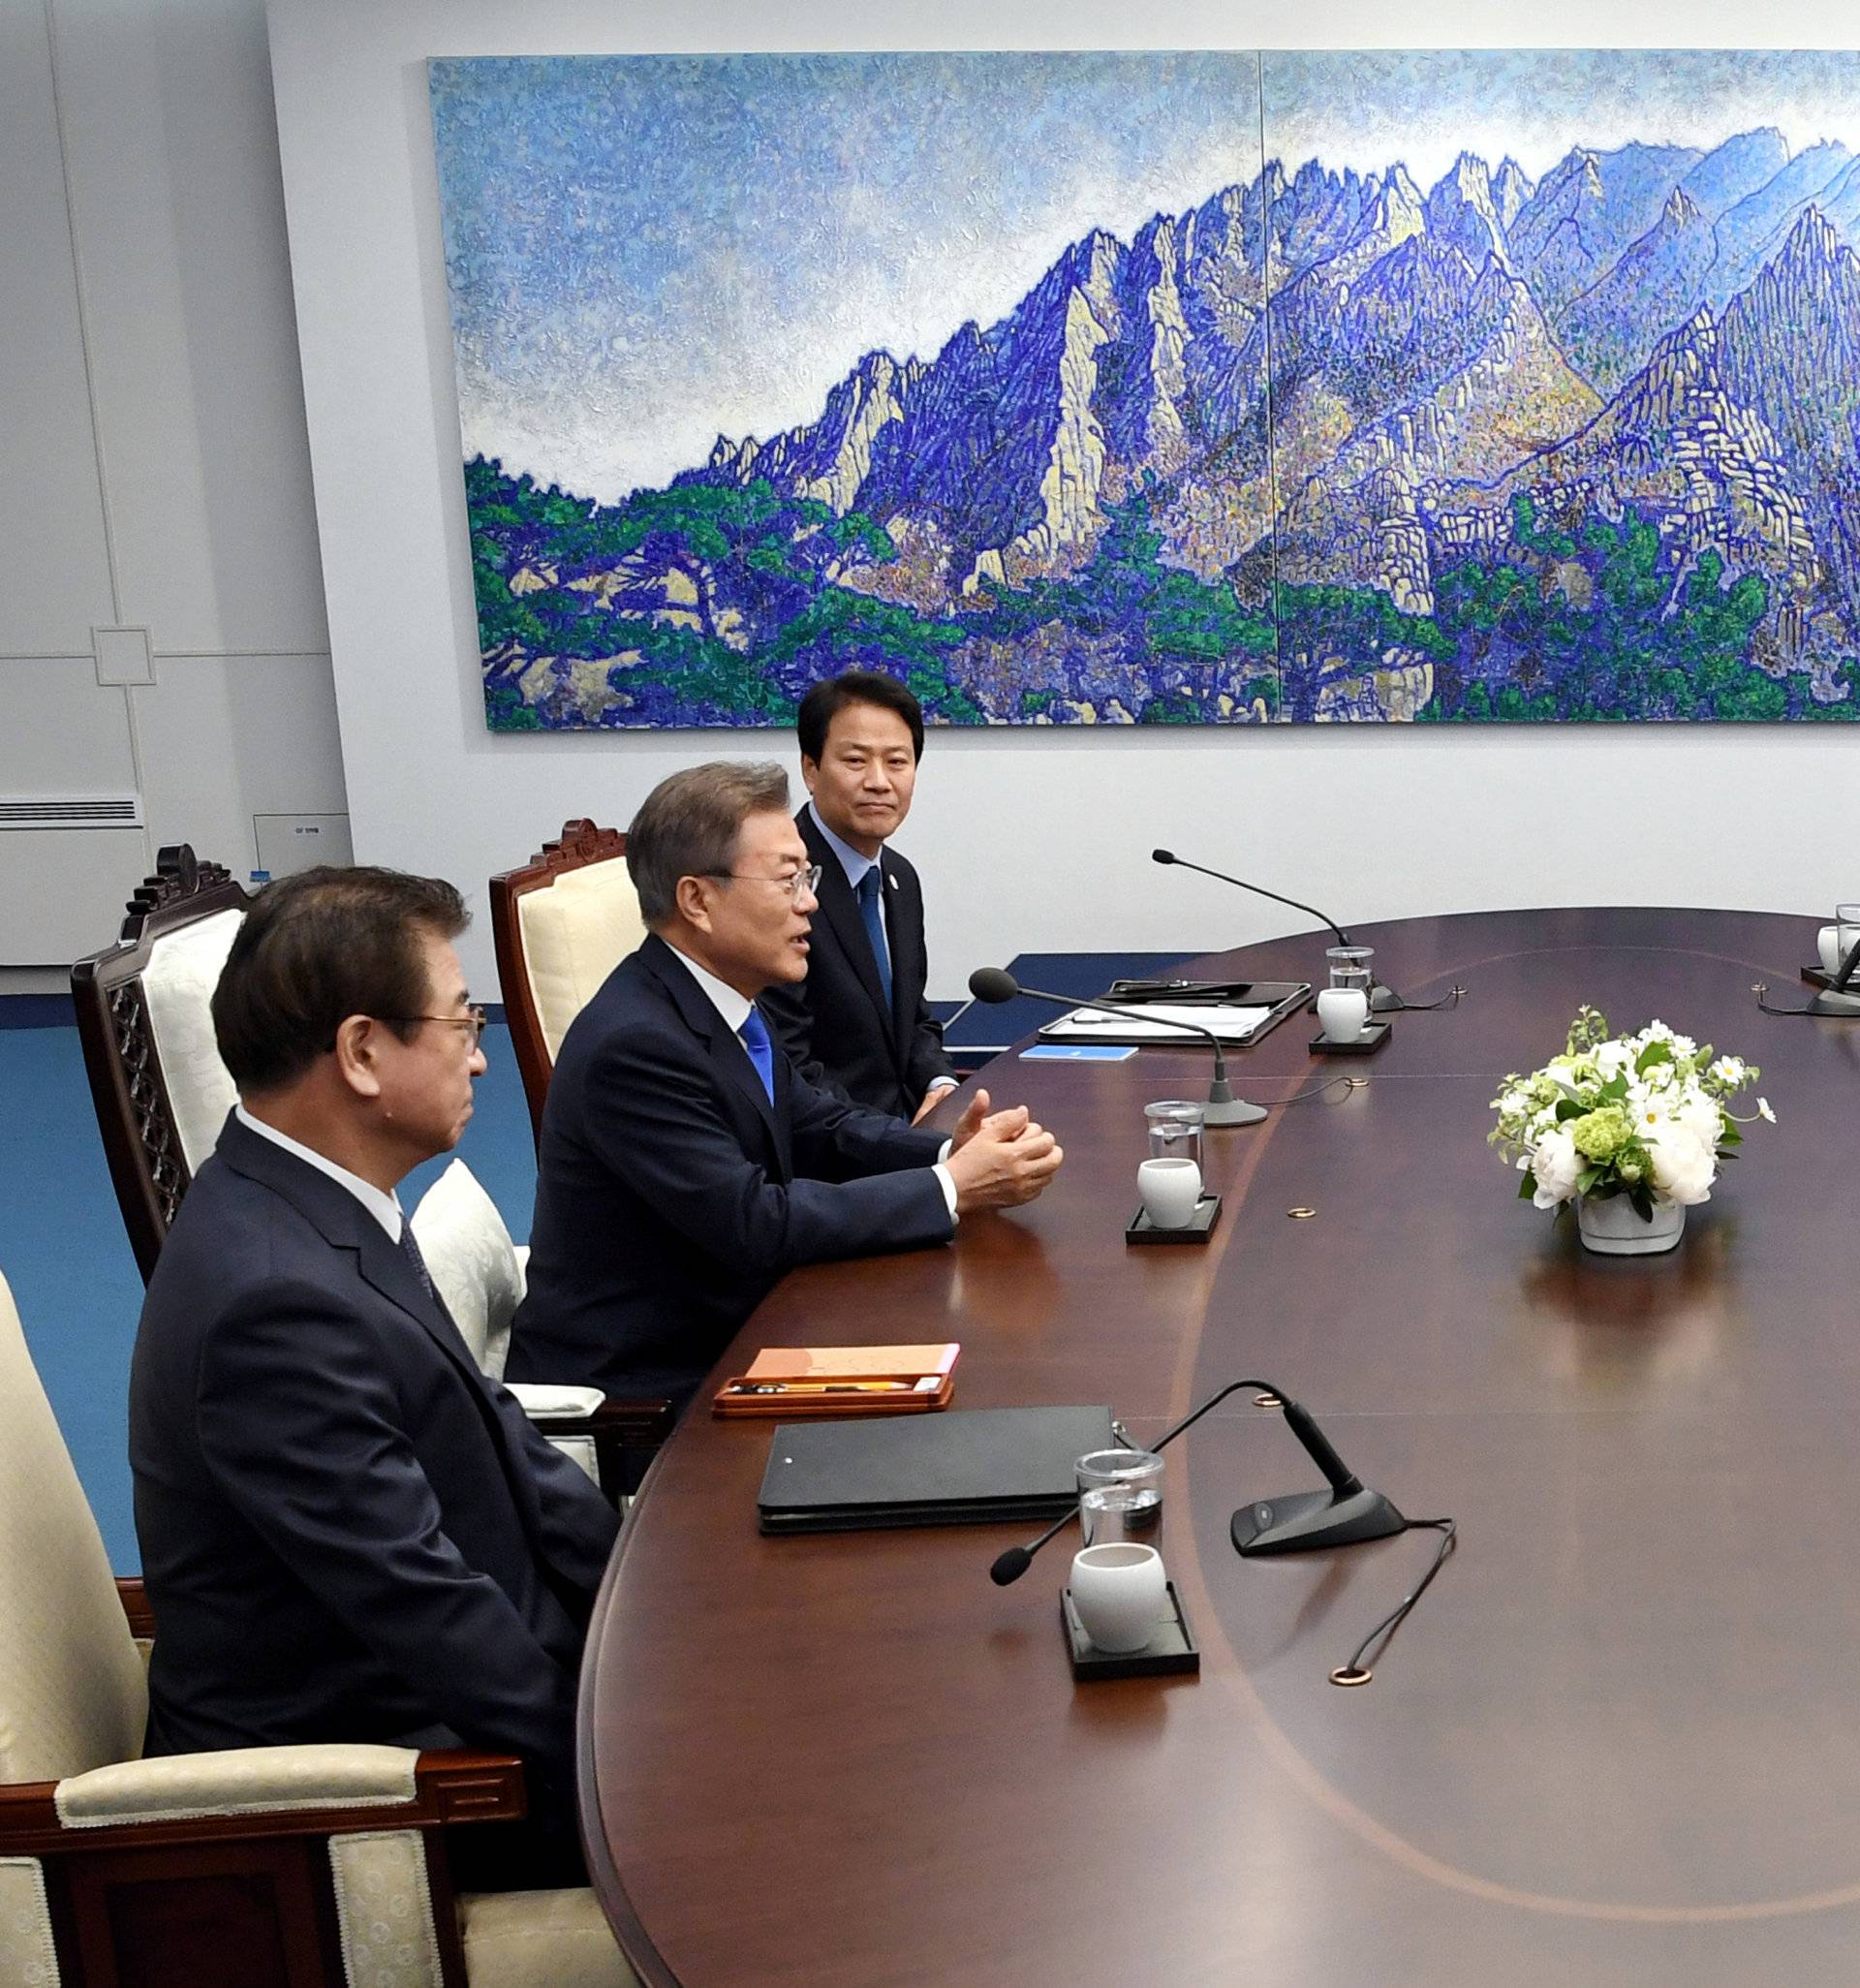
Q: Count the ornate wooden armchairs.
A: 3